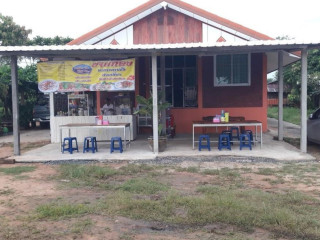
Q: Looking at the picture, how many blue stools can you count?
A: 9